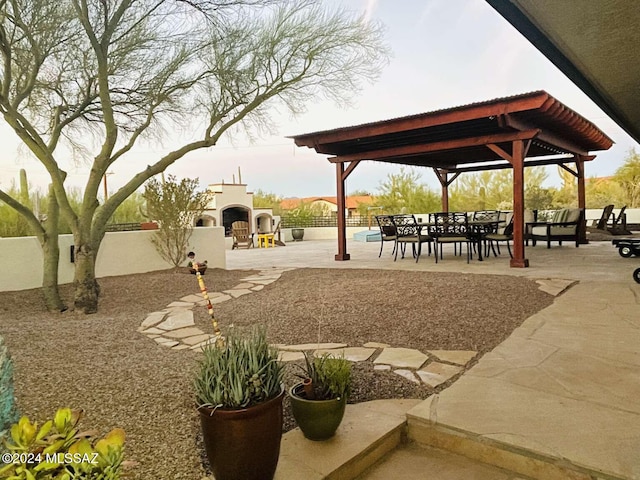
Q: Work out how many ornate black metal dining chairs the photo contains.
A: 6